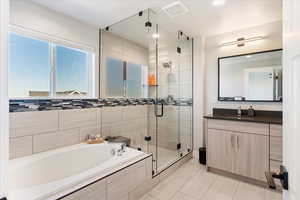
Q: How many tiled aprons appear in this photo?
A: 1